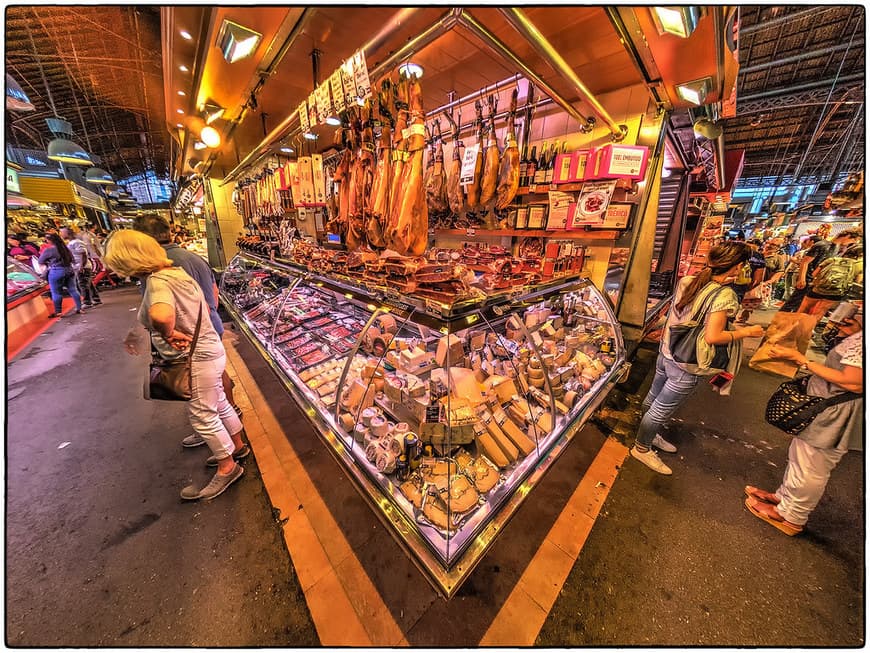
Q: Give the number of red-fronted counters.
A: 1